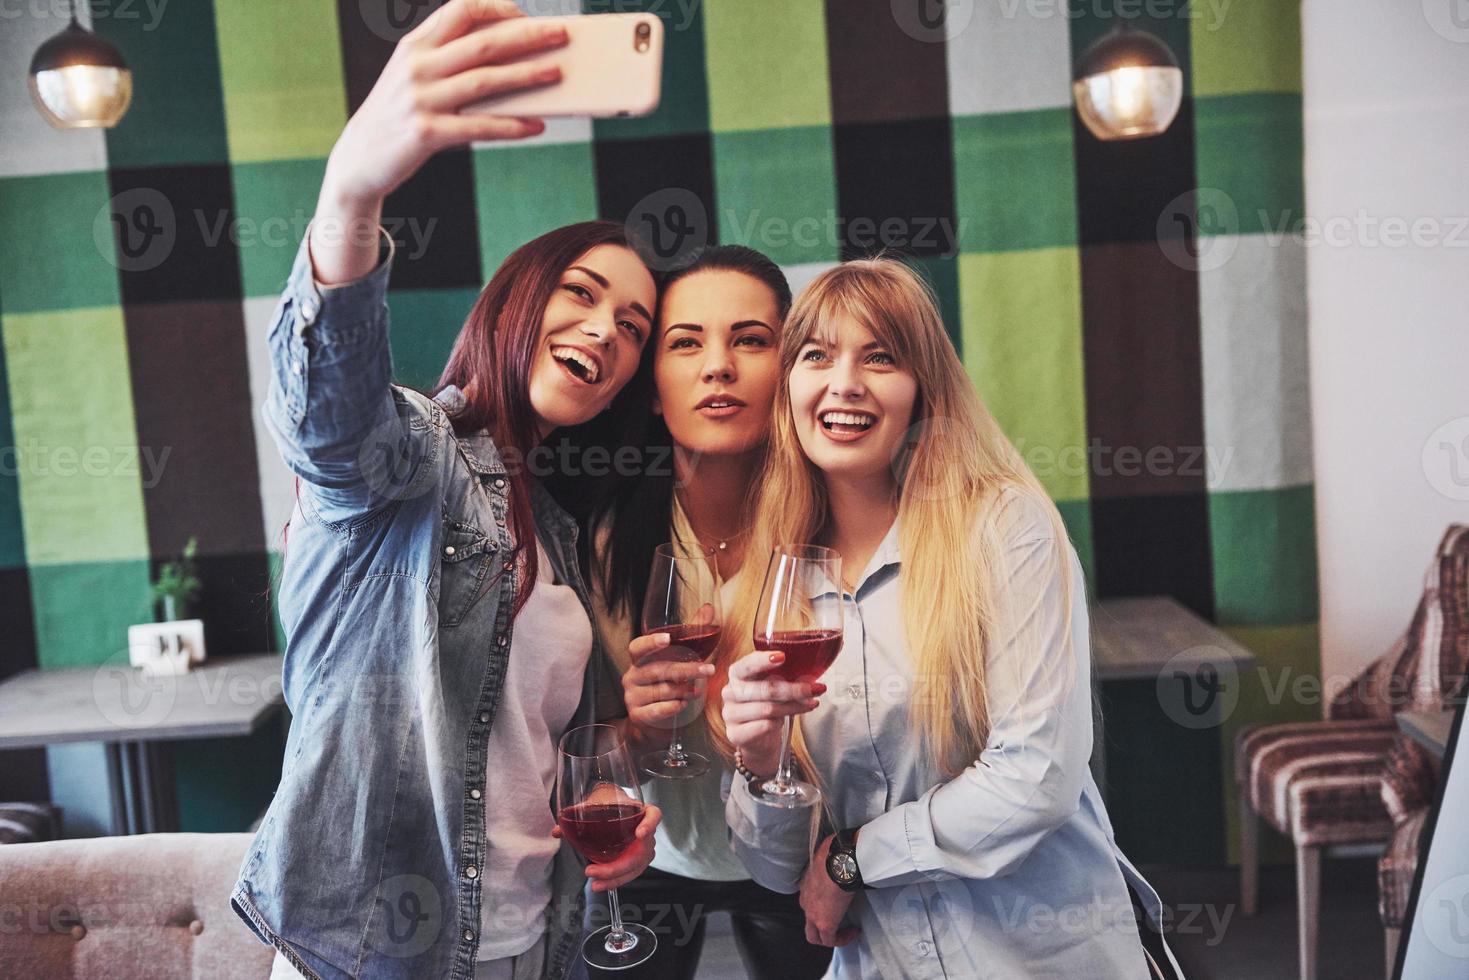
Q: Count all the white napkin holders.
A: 1